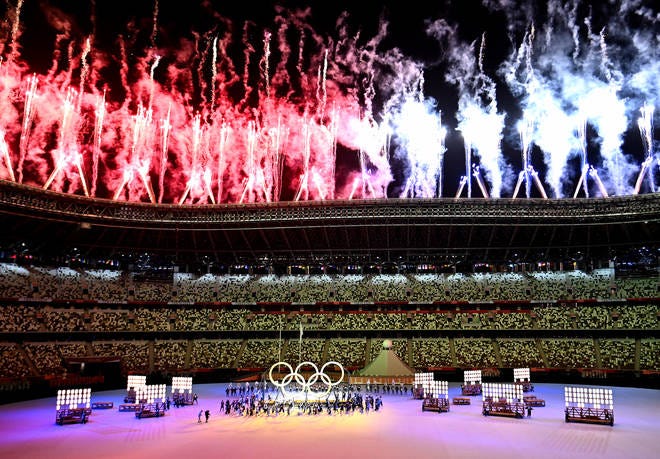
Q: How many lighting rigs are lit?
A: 10